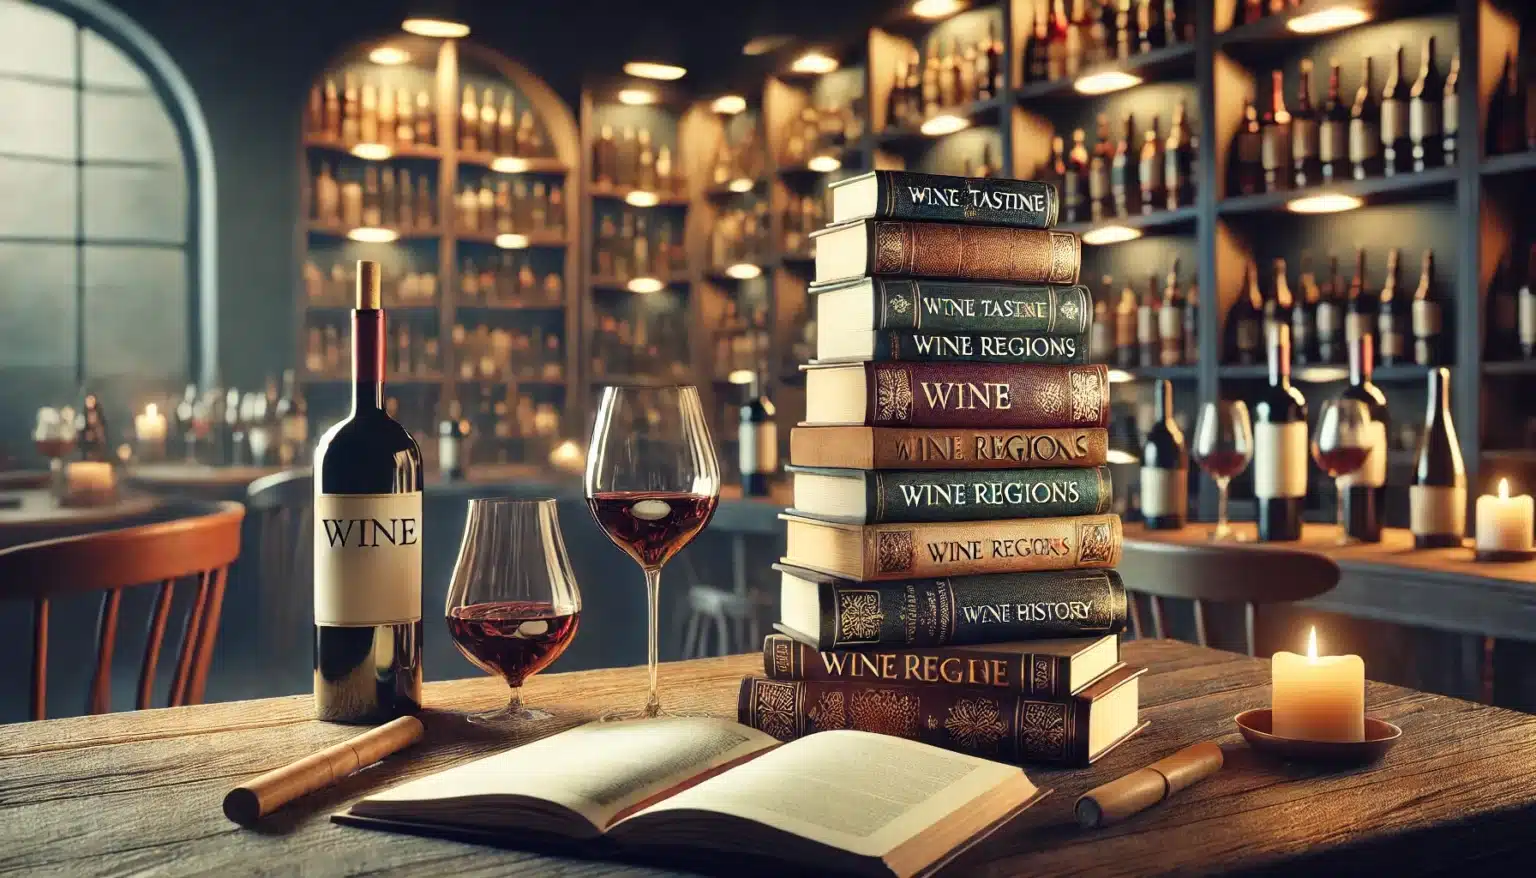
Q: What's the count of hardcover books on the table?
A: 12